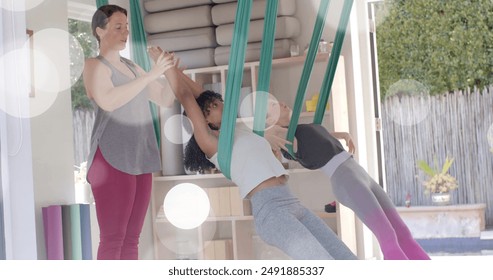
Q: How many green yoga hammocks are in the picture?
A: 3